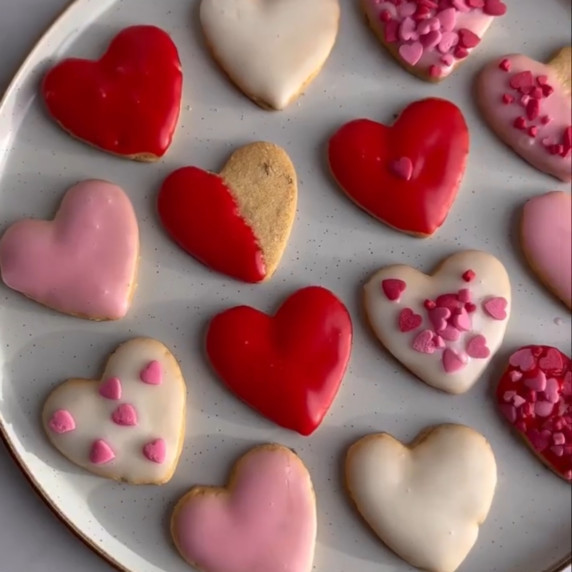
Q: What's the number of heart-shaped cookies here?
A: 14